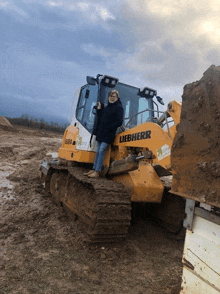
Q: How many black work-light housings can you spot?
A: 2